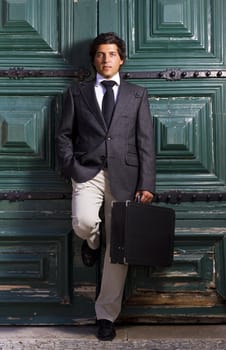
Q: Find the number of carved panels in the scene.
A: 6